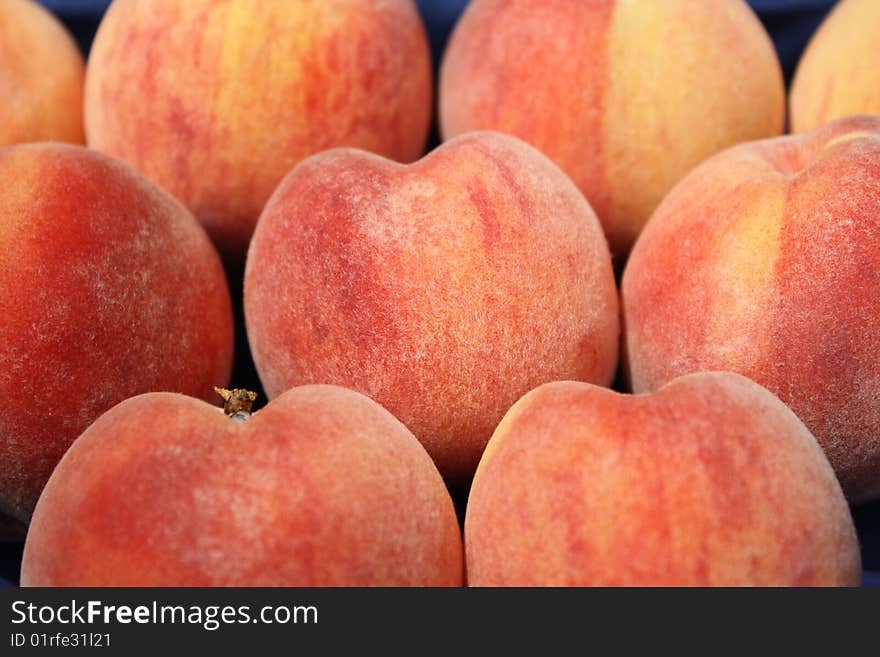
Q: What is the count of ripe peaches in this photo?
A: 9